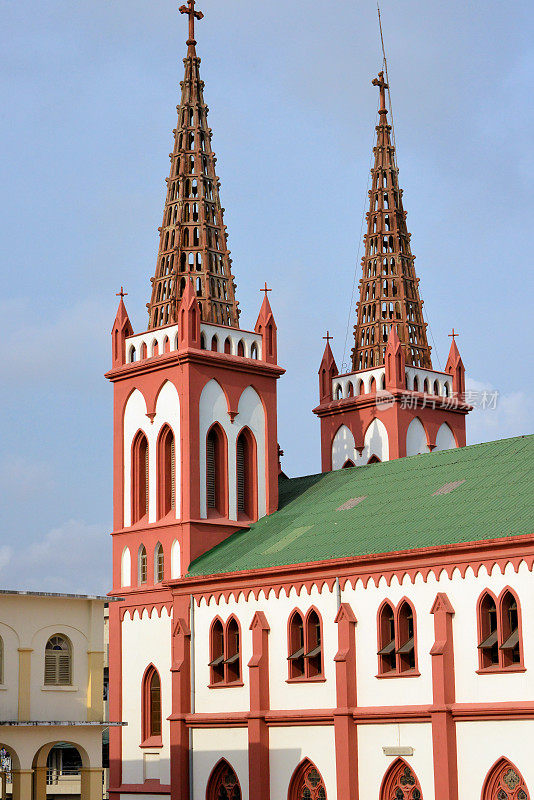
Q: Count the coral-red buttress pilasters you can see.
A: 4